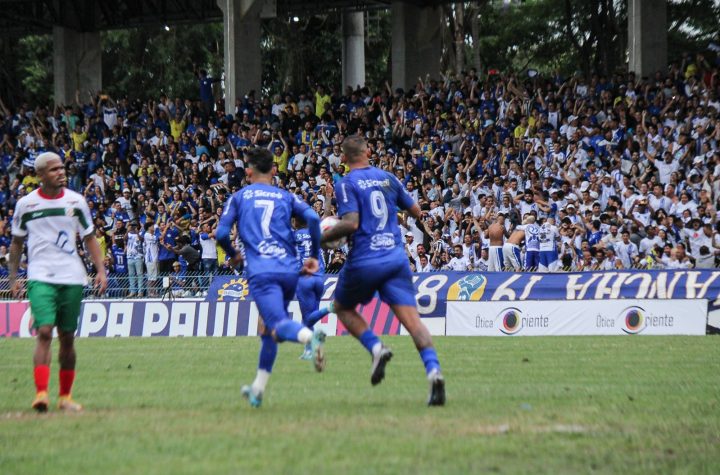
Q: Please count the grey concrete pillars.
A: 5